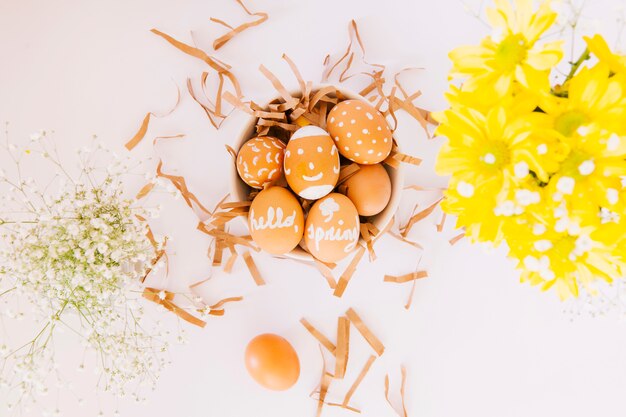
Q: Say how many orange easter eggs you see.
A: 7